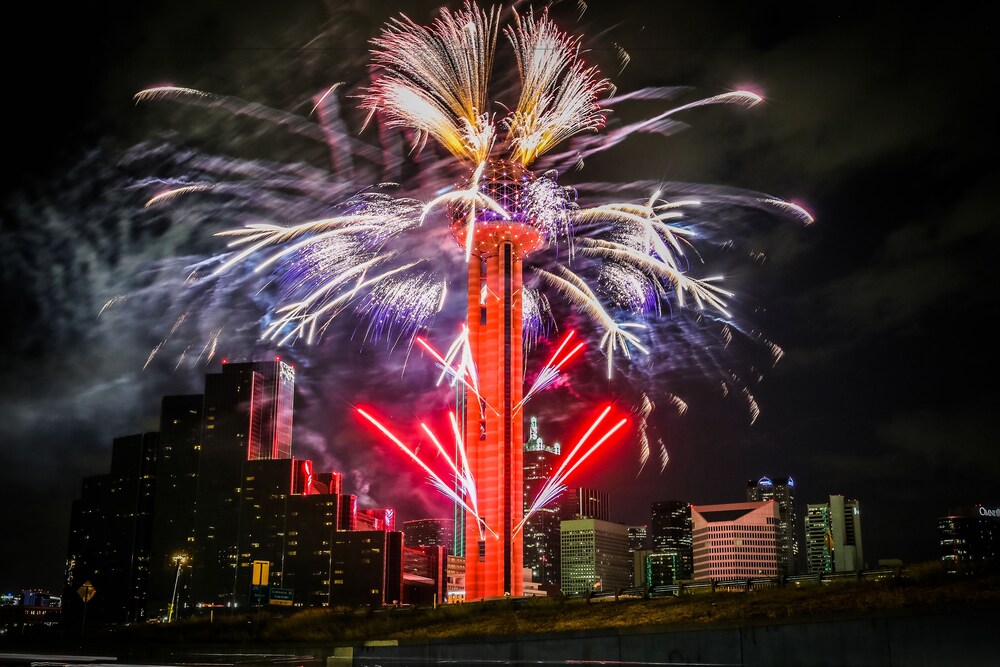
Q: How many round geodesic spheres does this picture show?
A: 1